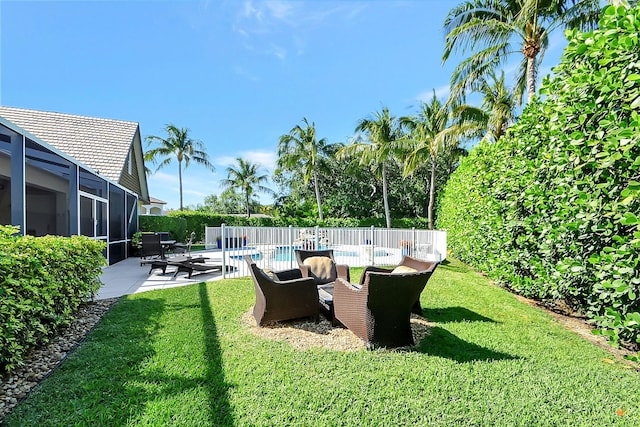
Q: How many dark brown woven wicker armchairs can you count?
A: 4